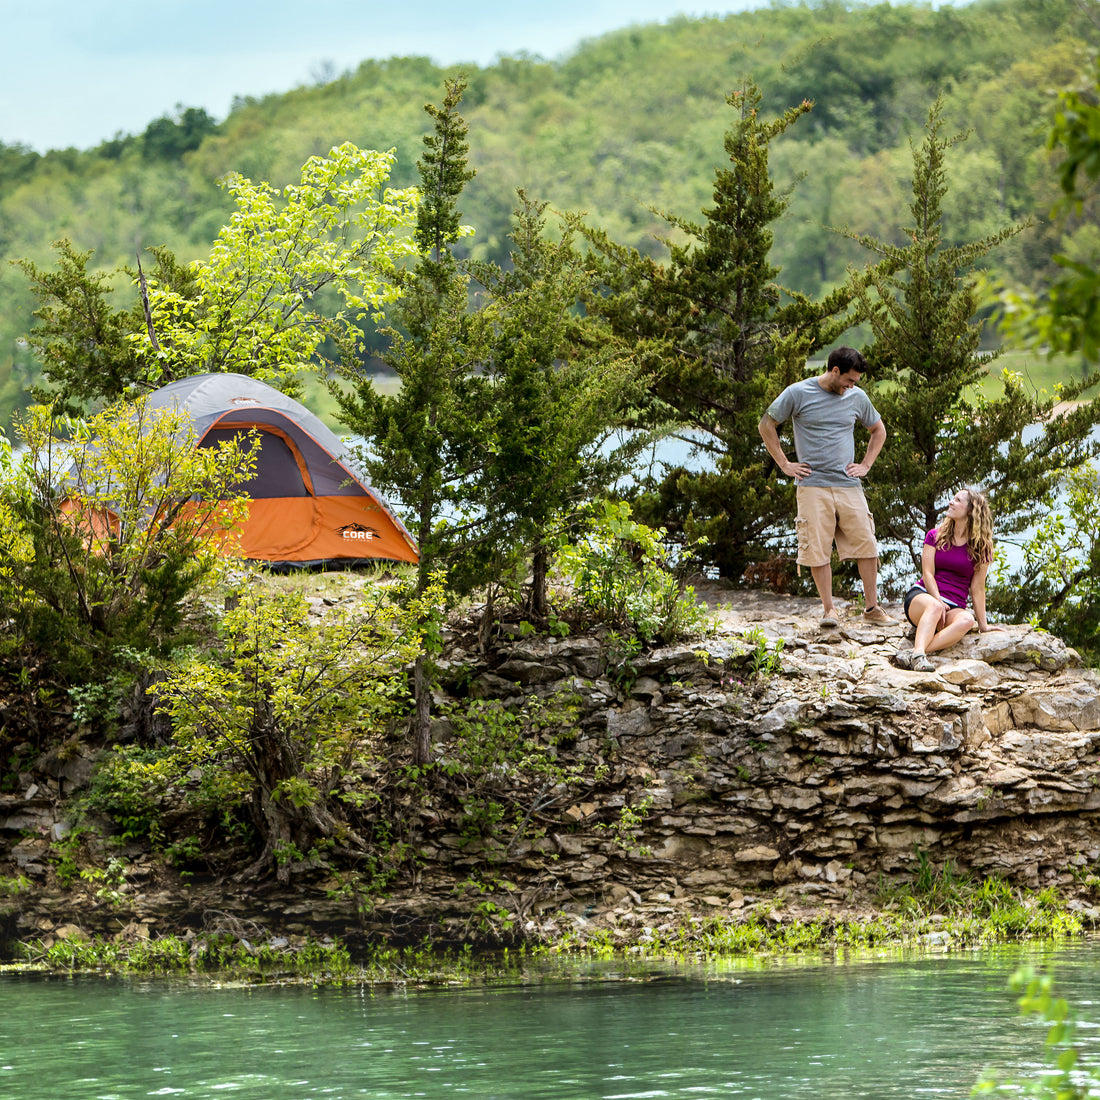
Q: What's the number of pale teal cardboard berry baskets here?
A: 0